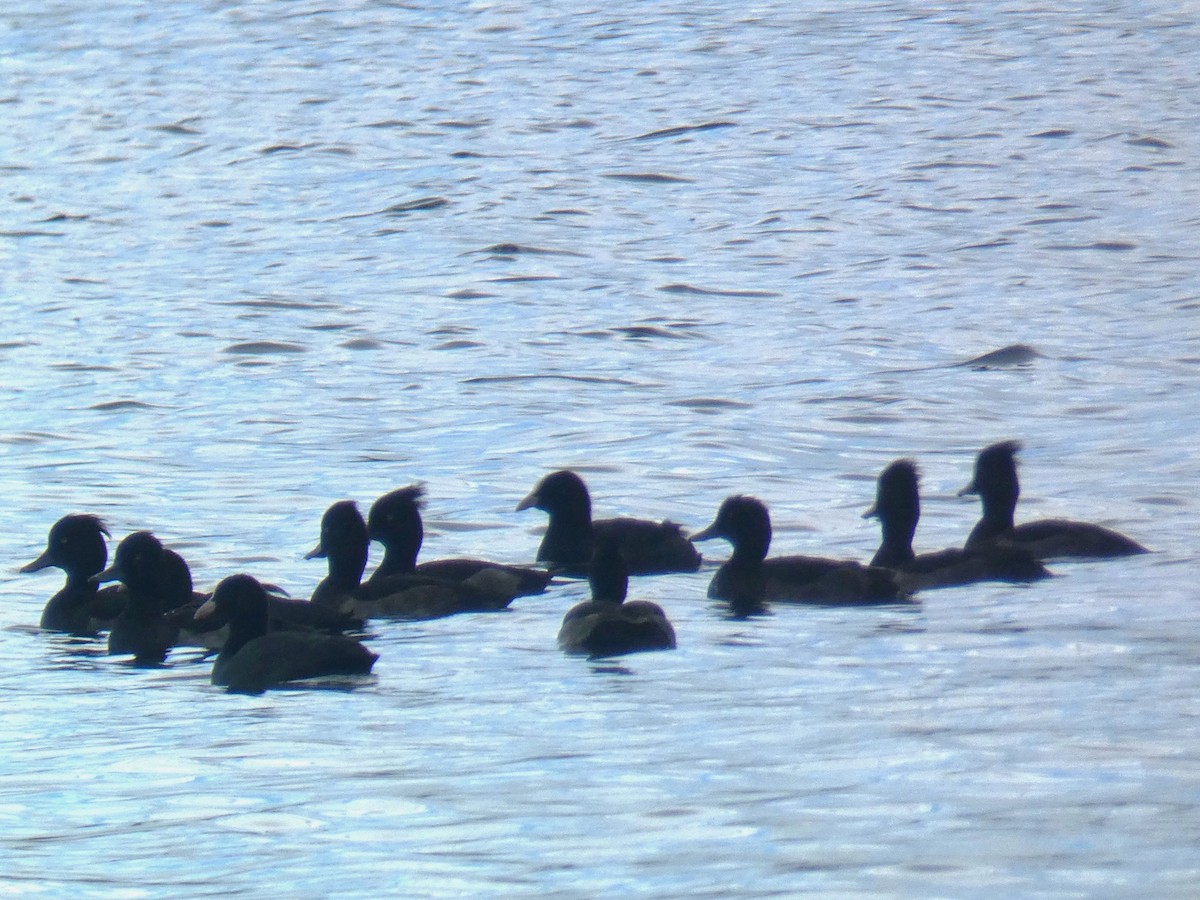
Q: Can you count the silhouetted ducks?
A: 11